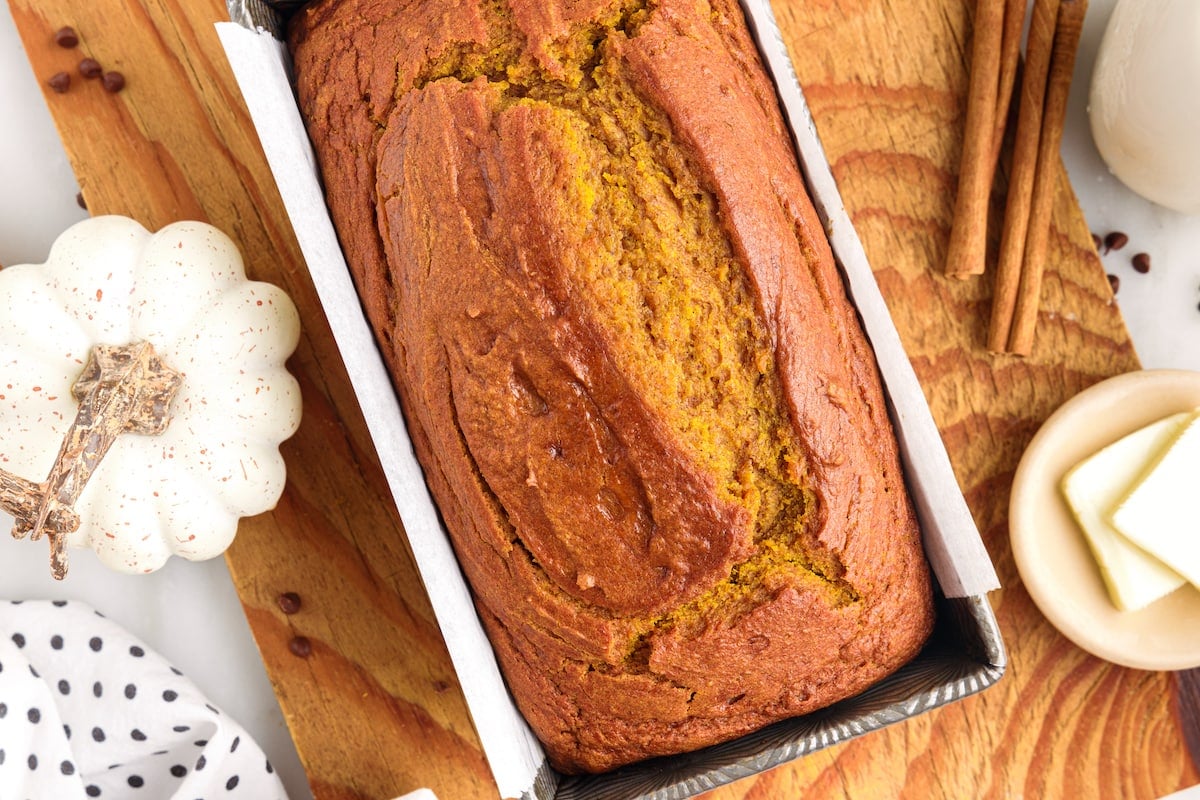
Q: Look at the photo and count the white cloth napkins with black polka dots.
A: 1